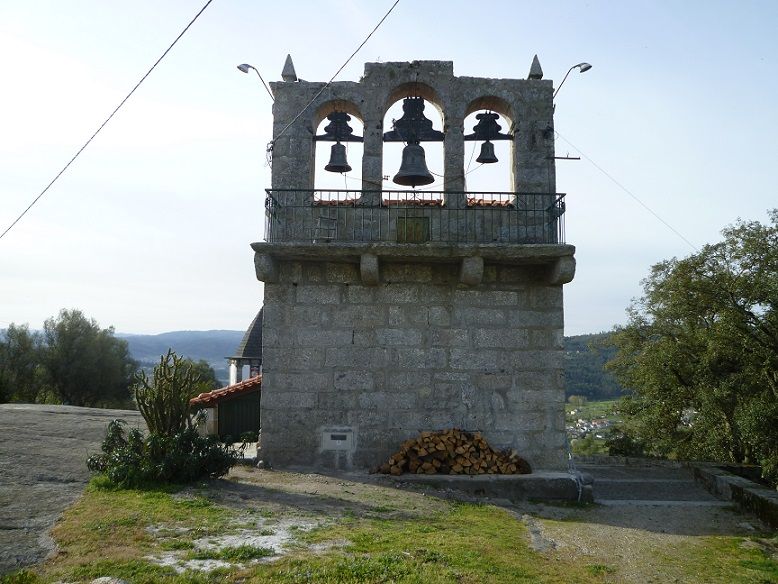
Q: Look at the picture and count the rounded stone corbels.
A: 4